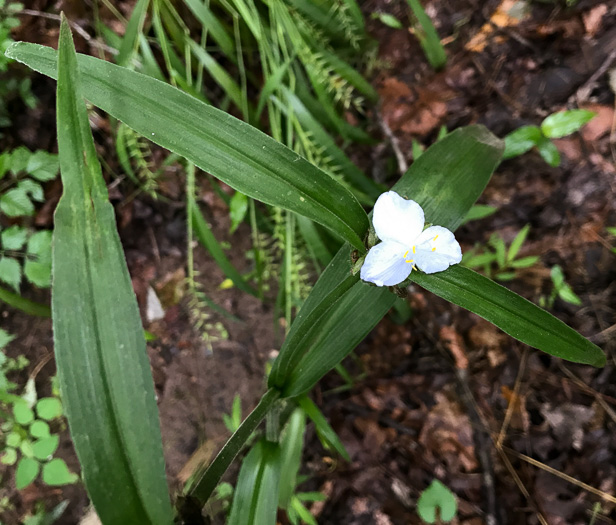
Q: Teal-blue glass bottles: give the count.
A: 0